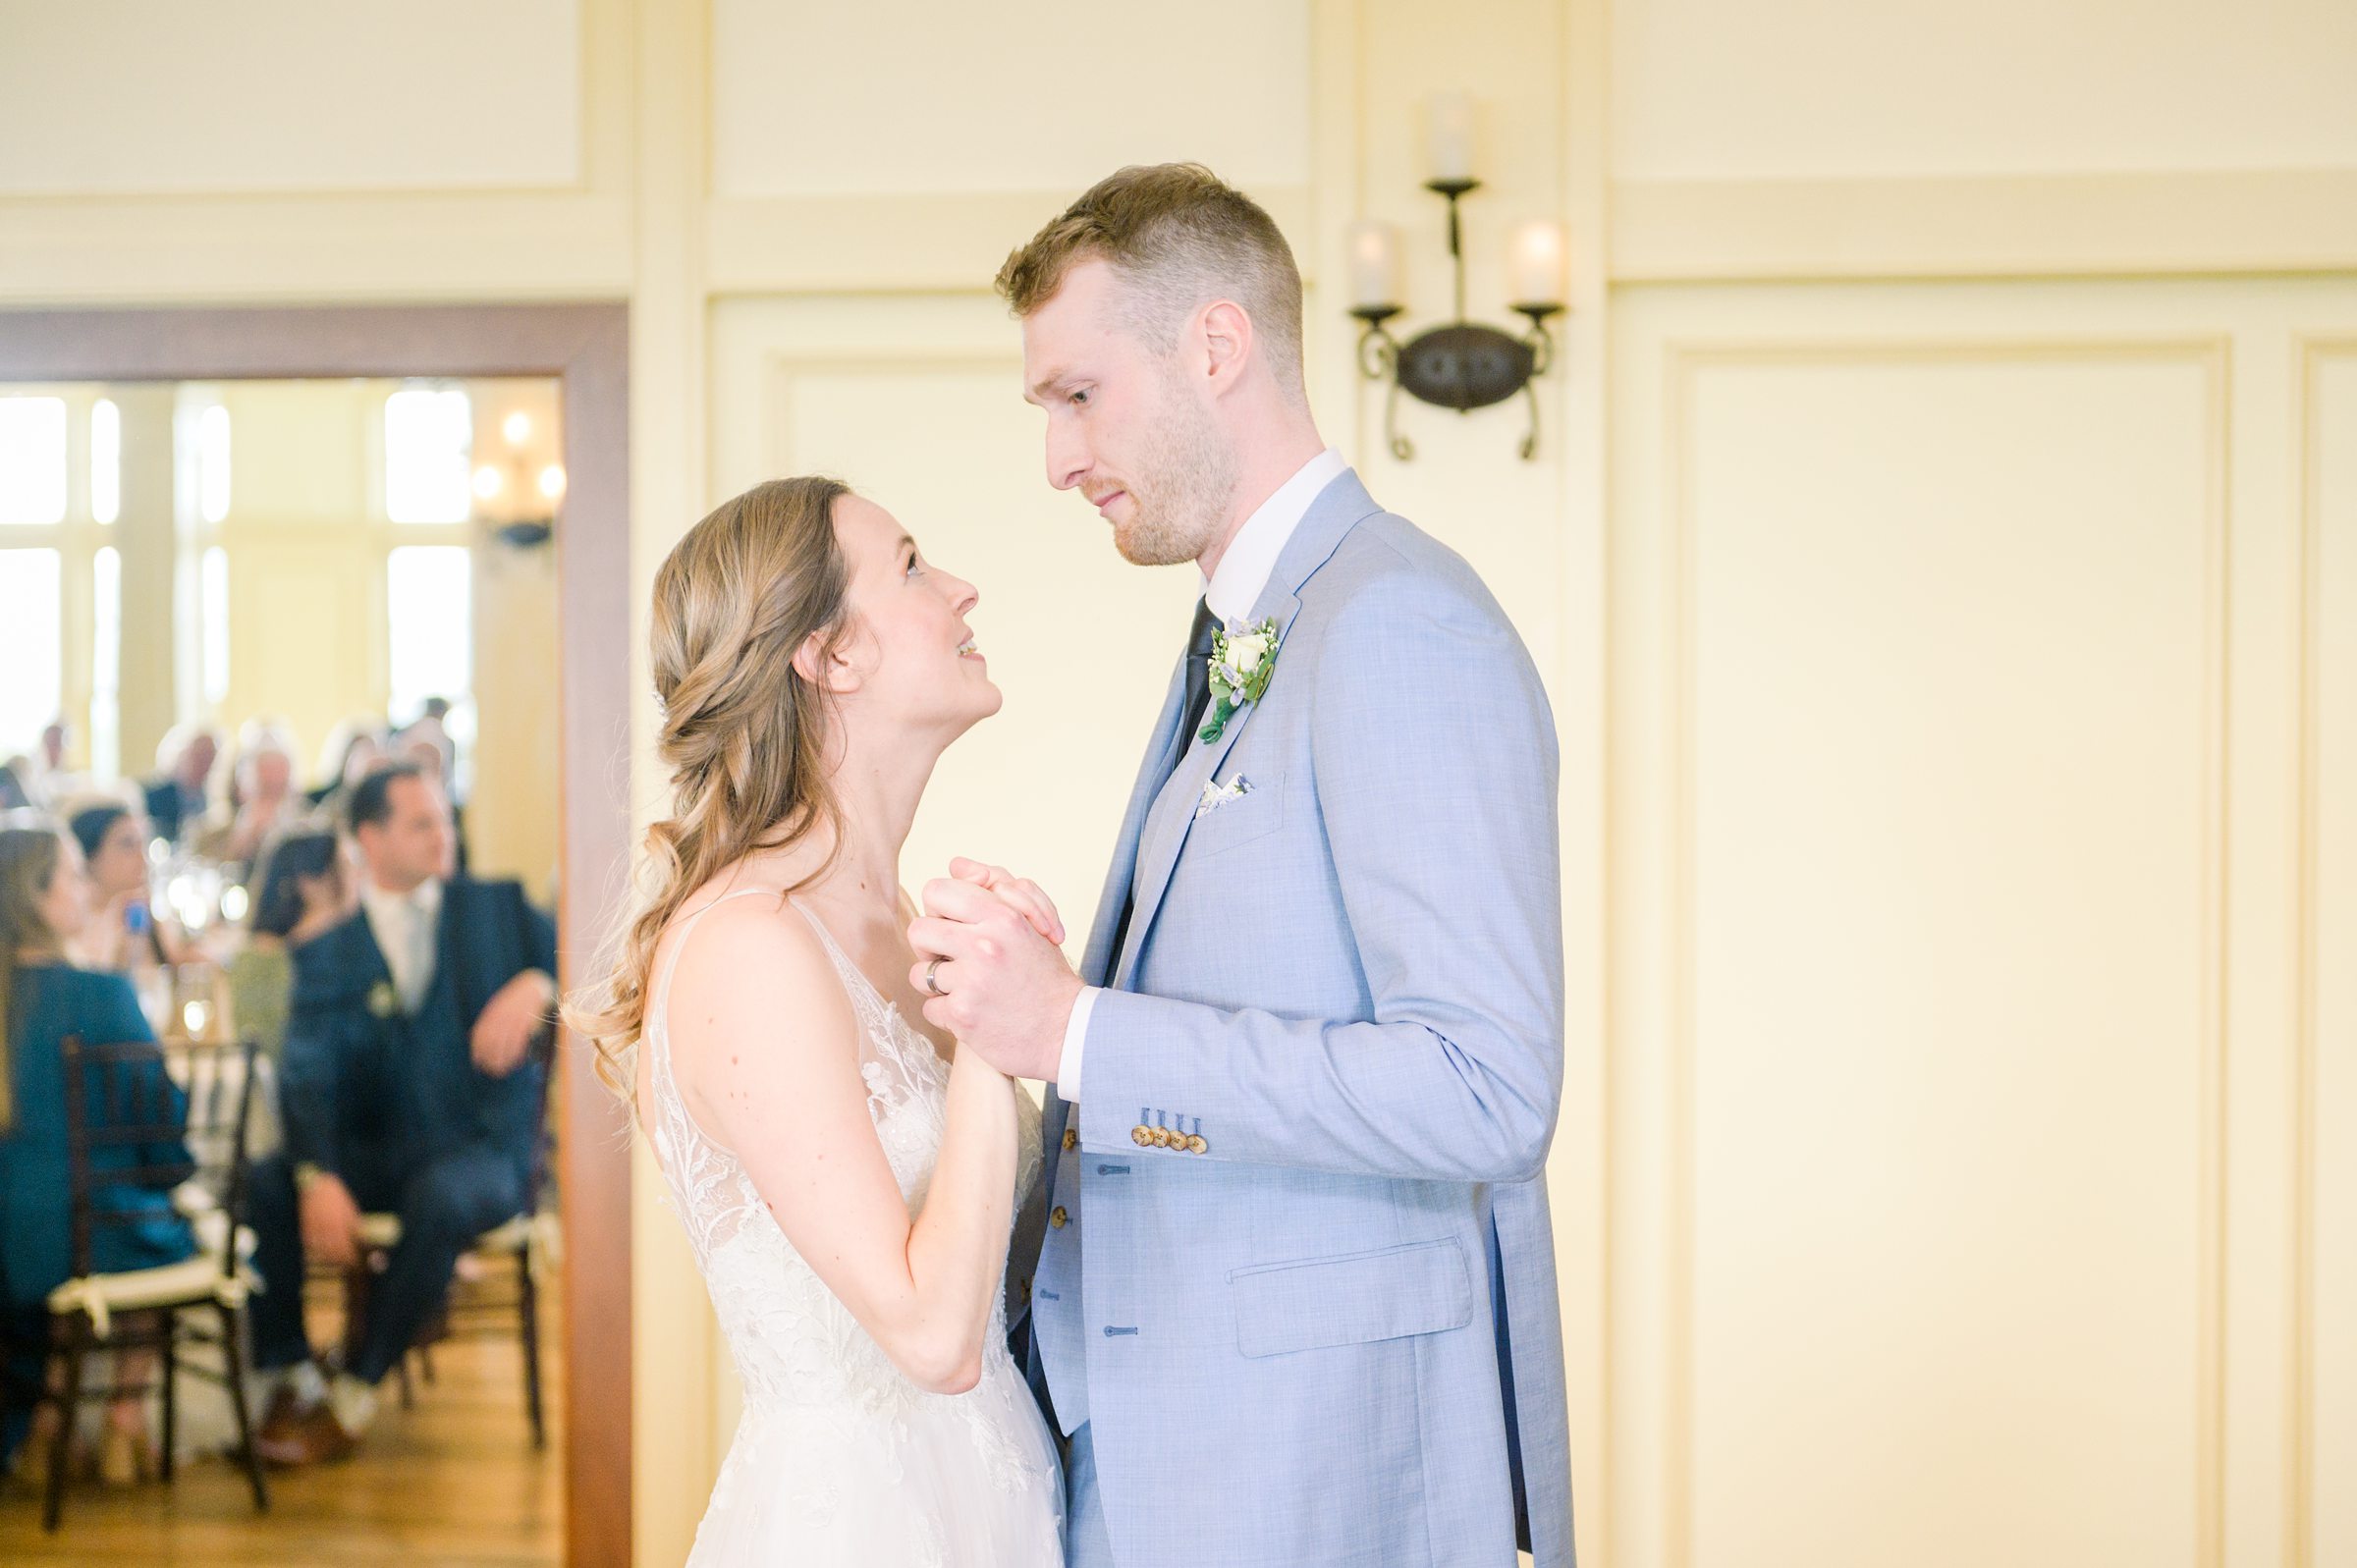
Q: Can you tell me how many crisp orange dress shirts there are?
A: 0